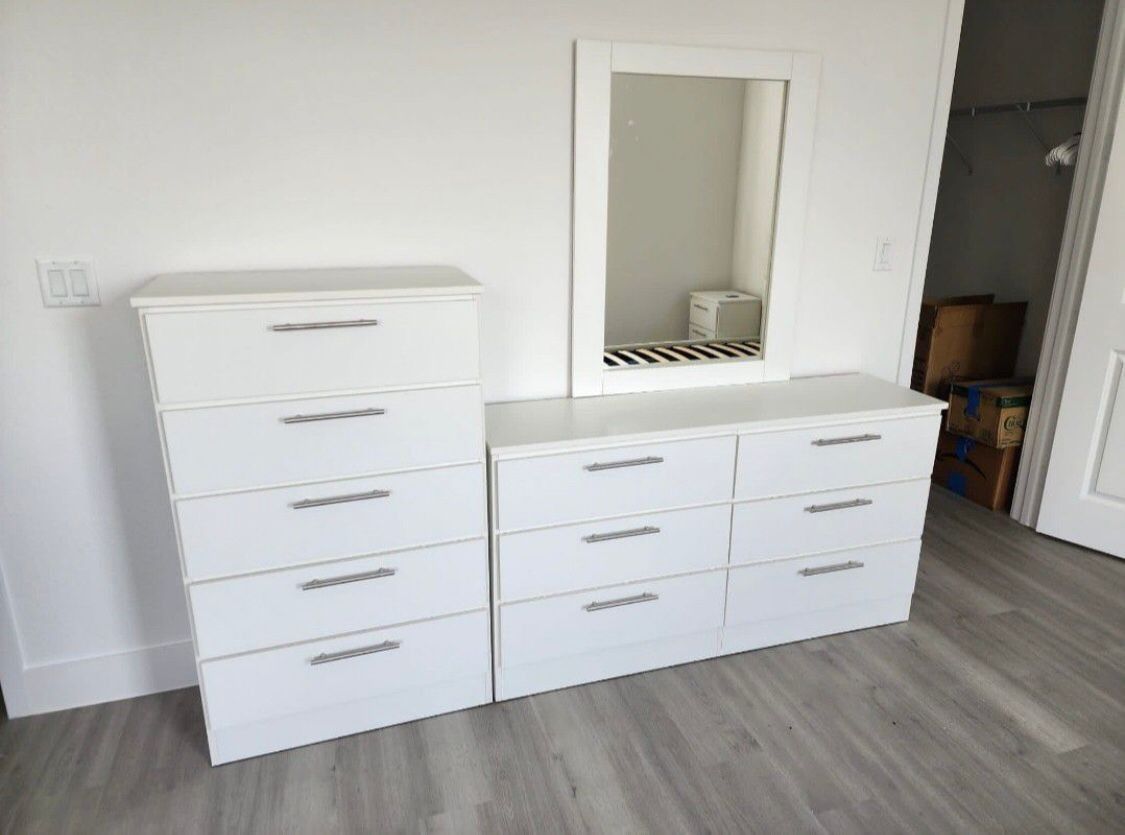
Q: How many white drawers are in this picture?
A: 11